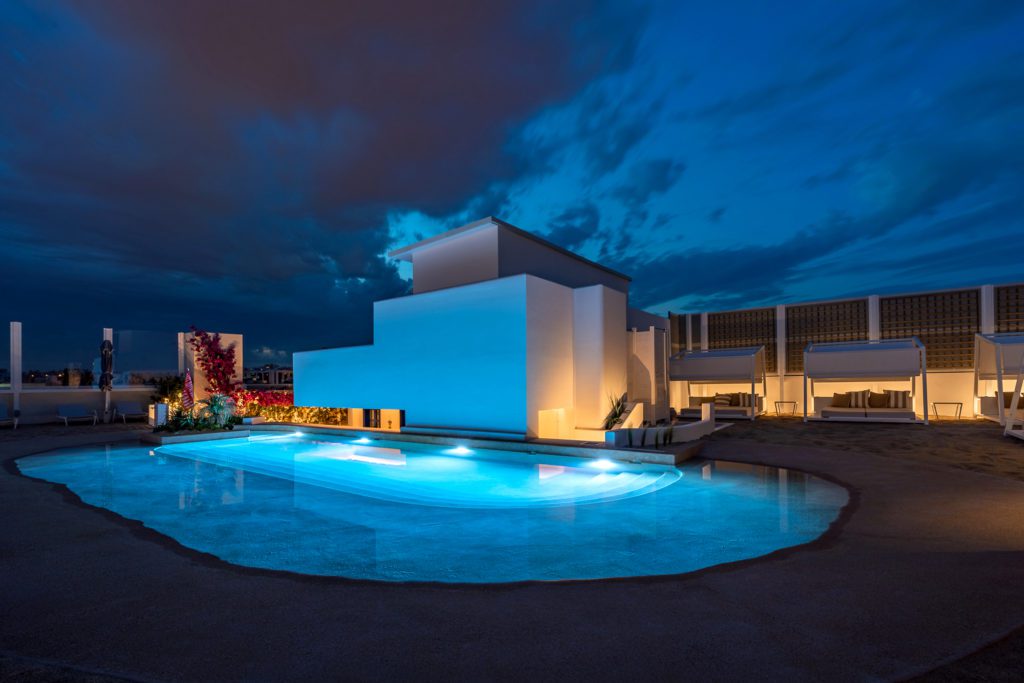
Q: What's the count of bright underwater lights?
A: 4